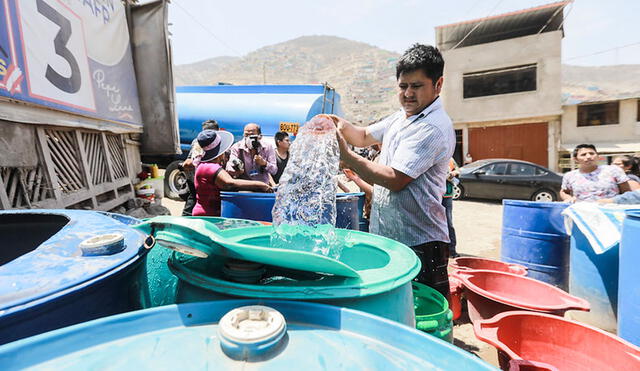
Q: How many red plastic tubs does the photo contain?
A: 3